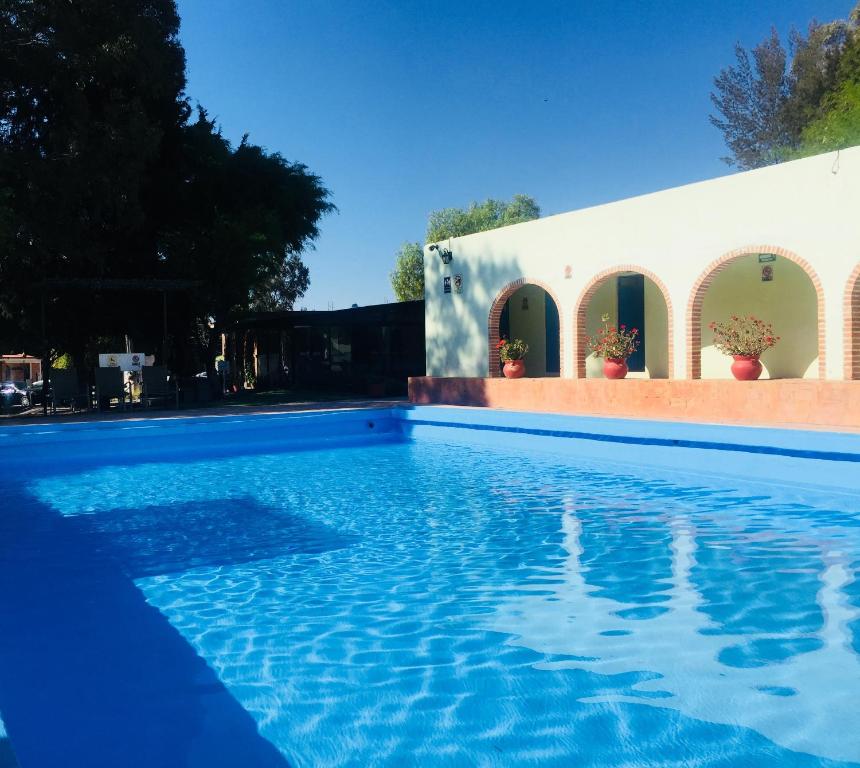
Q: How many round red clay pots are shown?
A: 3